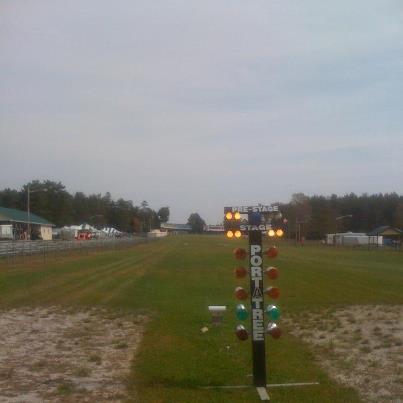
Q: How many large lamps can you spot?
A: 10